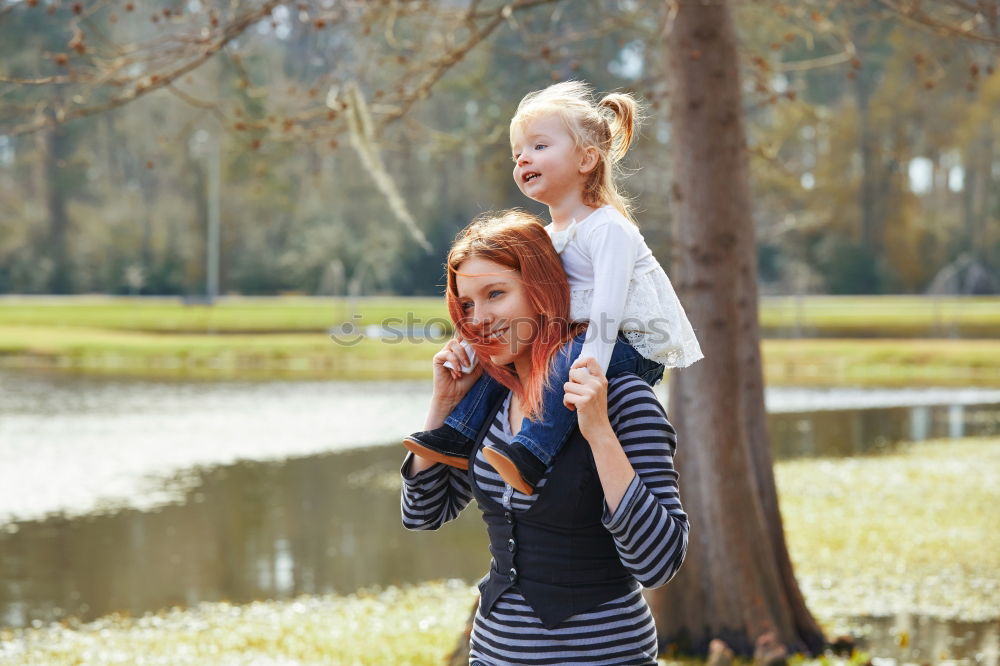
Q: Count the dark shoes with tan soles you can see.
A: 2